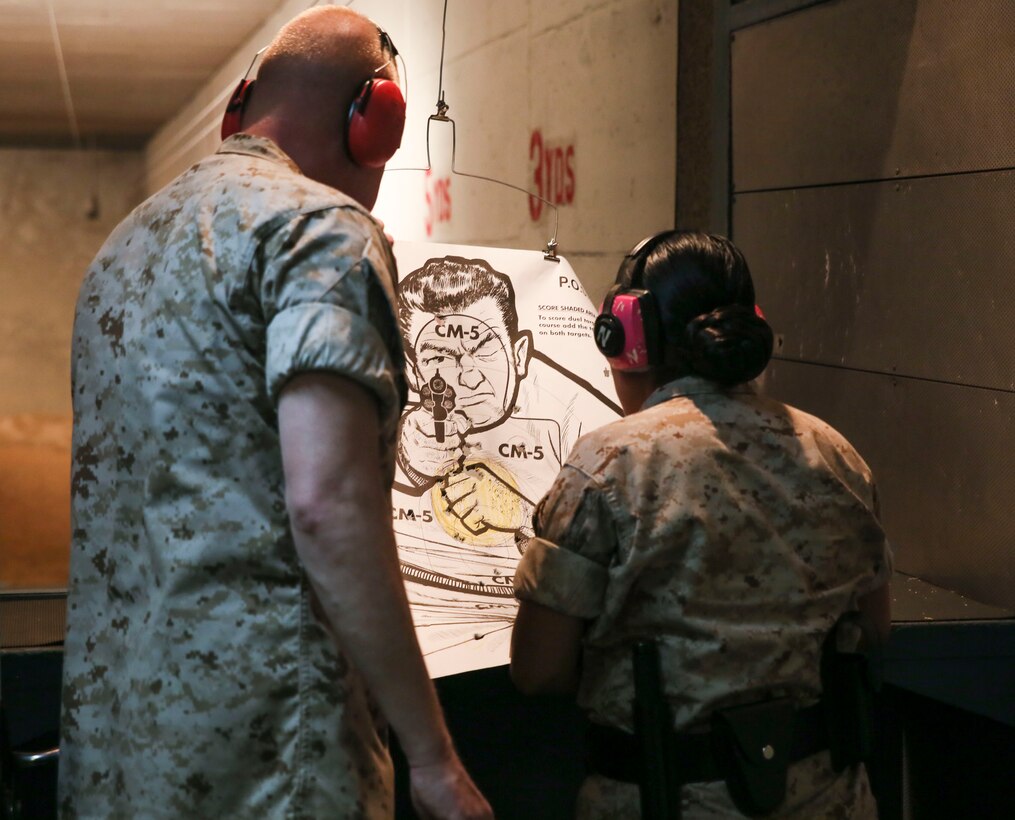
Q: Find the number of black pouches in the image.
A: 1